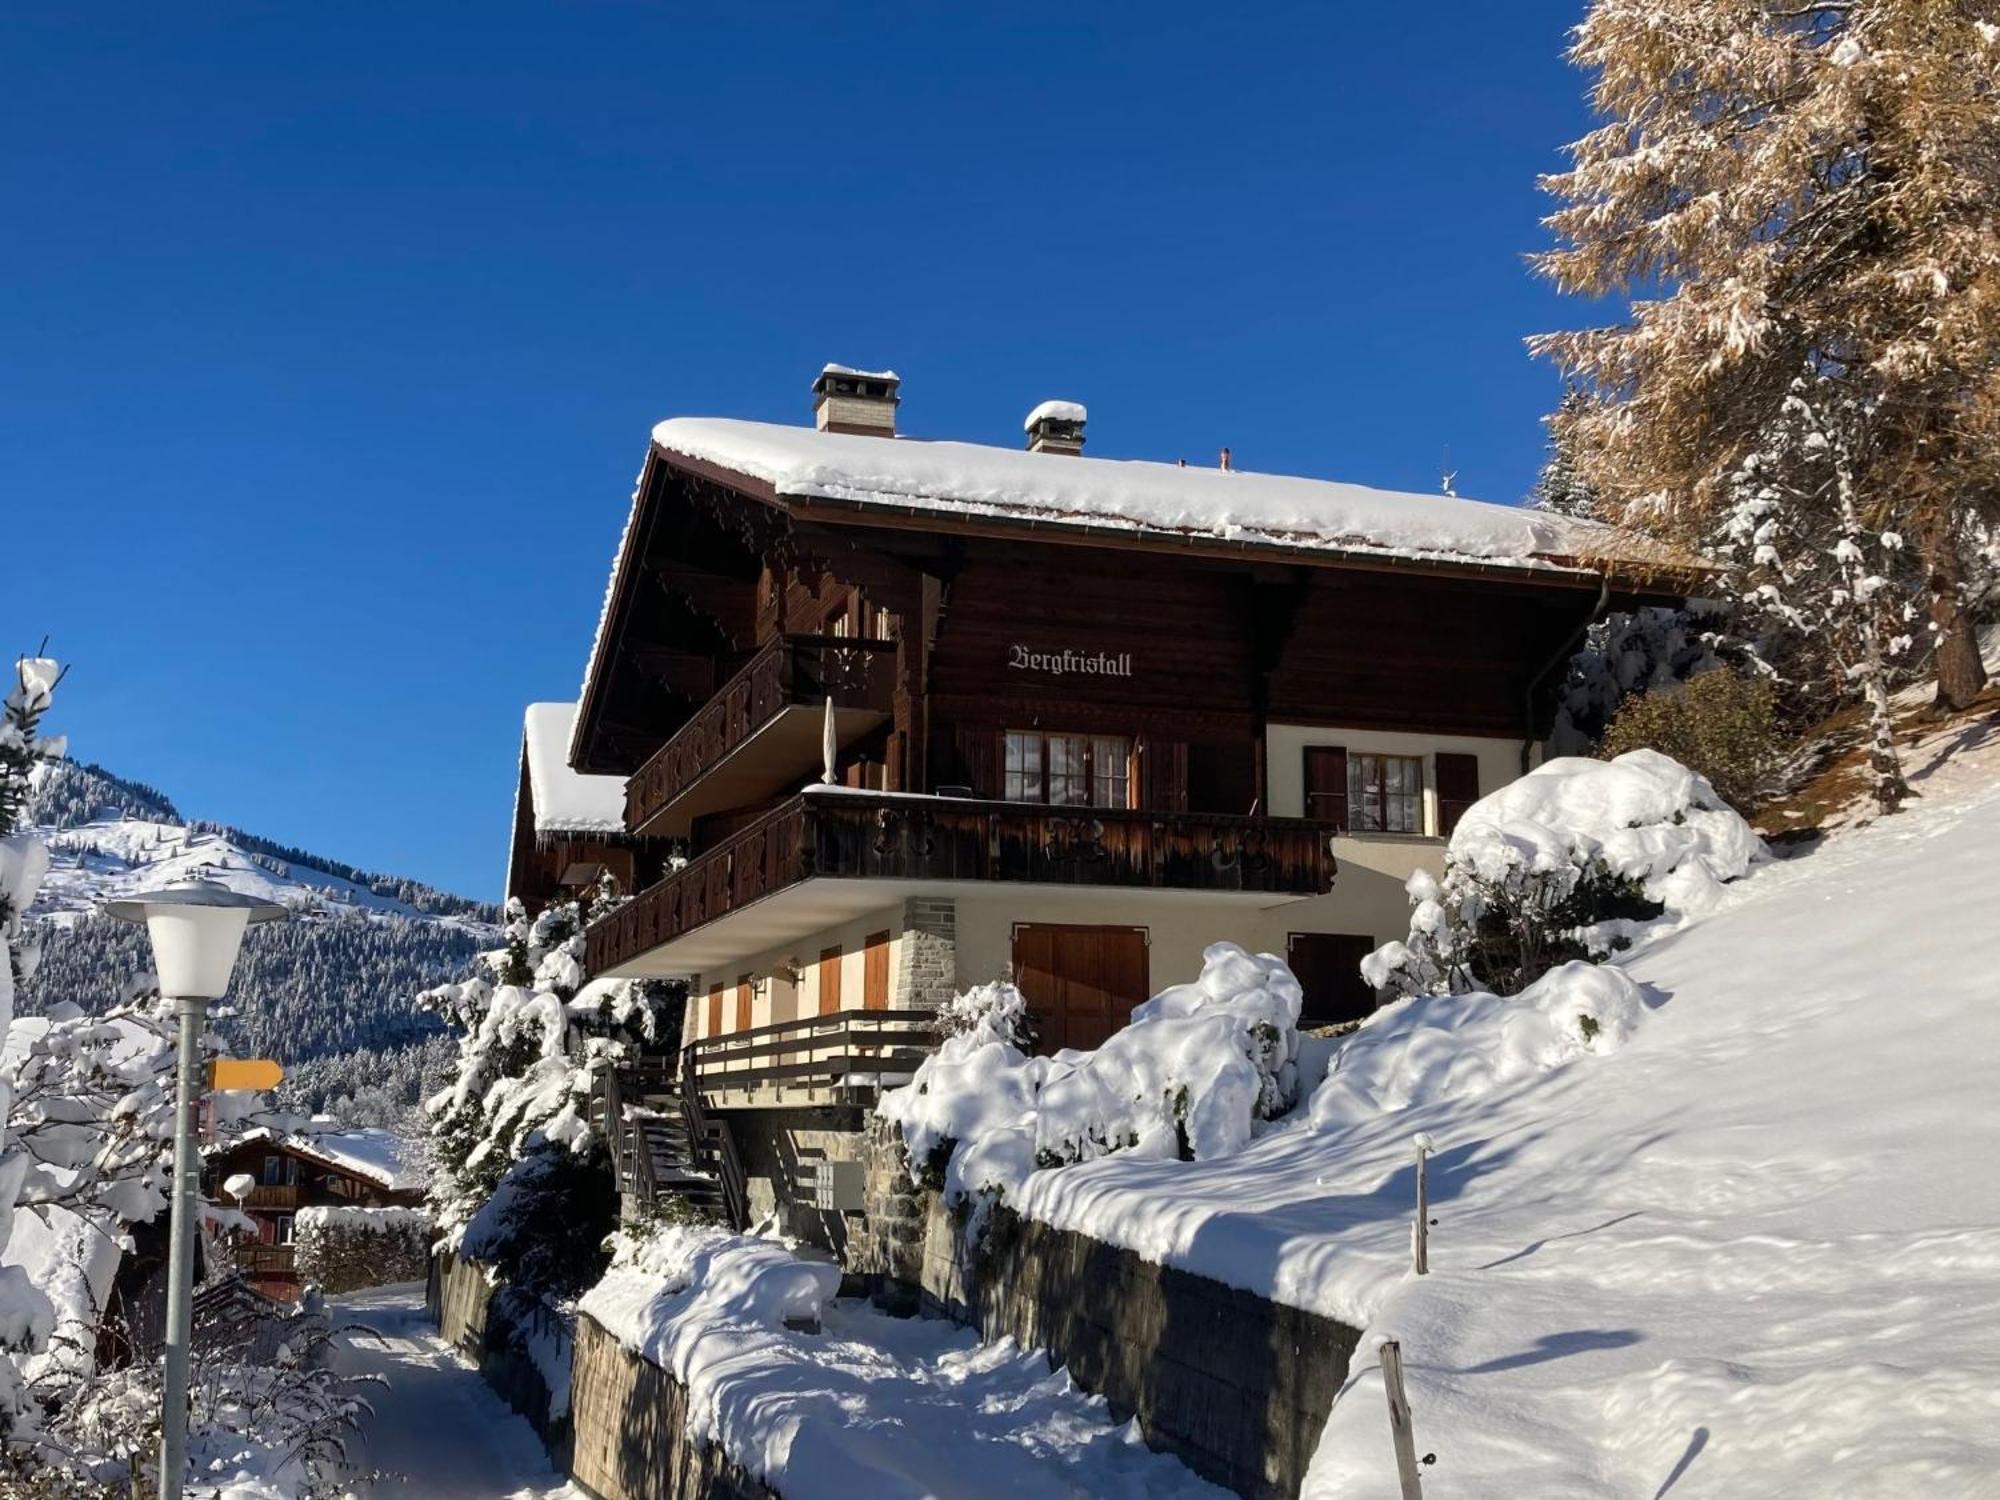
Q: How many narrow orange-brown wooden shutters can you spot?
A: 4